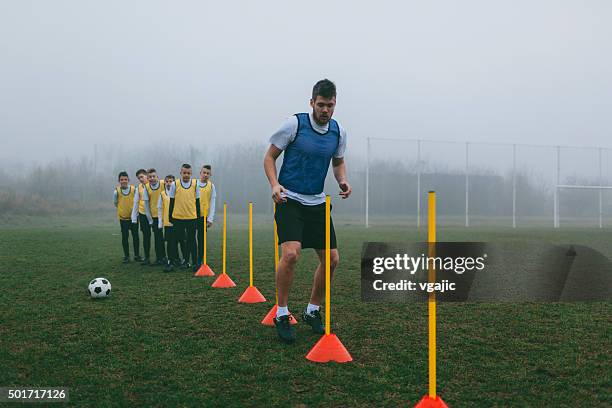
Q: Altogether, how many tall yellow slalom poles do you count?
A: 6